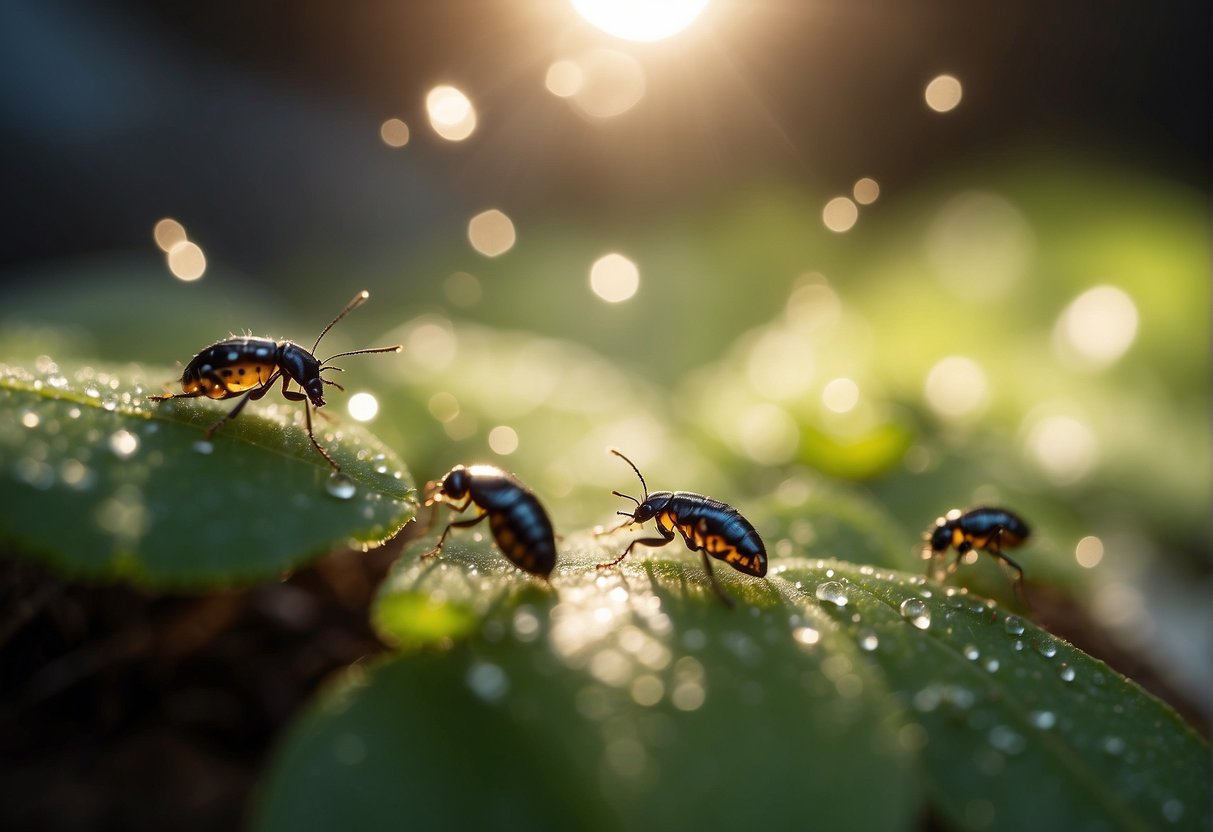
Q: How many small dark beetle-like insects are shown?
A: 4